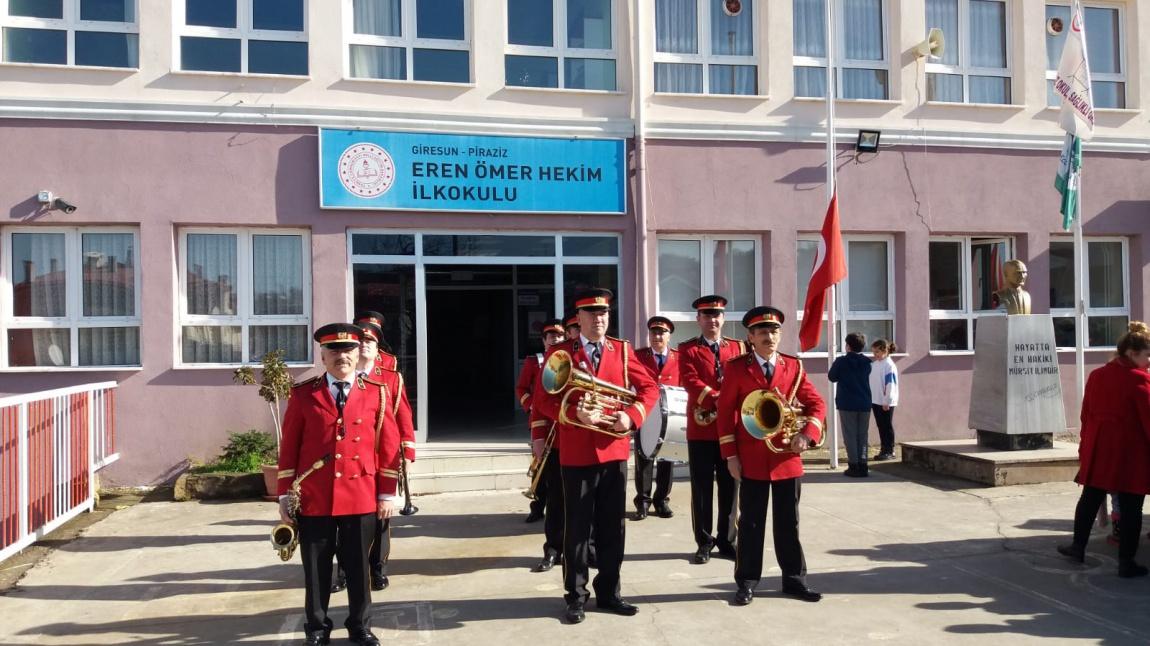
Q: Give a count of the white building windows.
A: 14